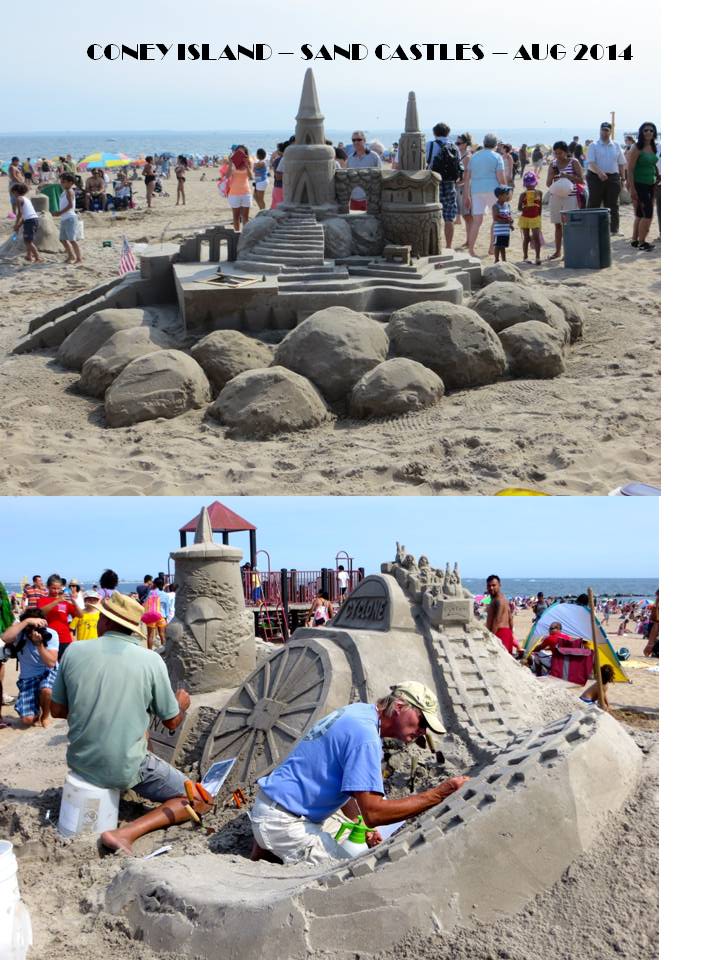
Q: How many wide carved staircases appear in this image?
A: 1